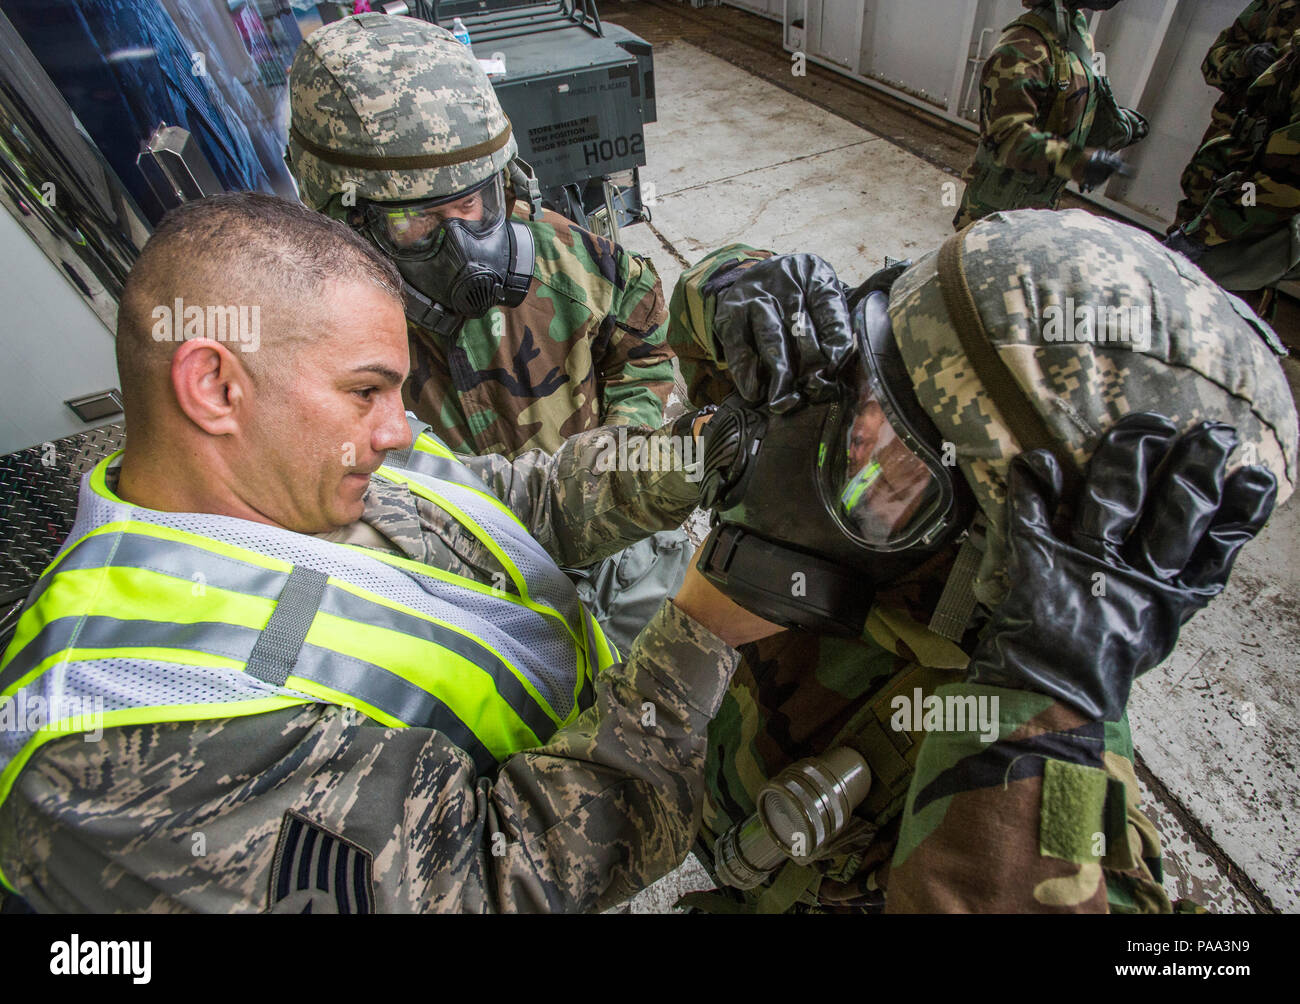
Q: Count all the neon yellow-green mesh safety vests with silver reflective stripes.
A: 1